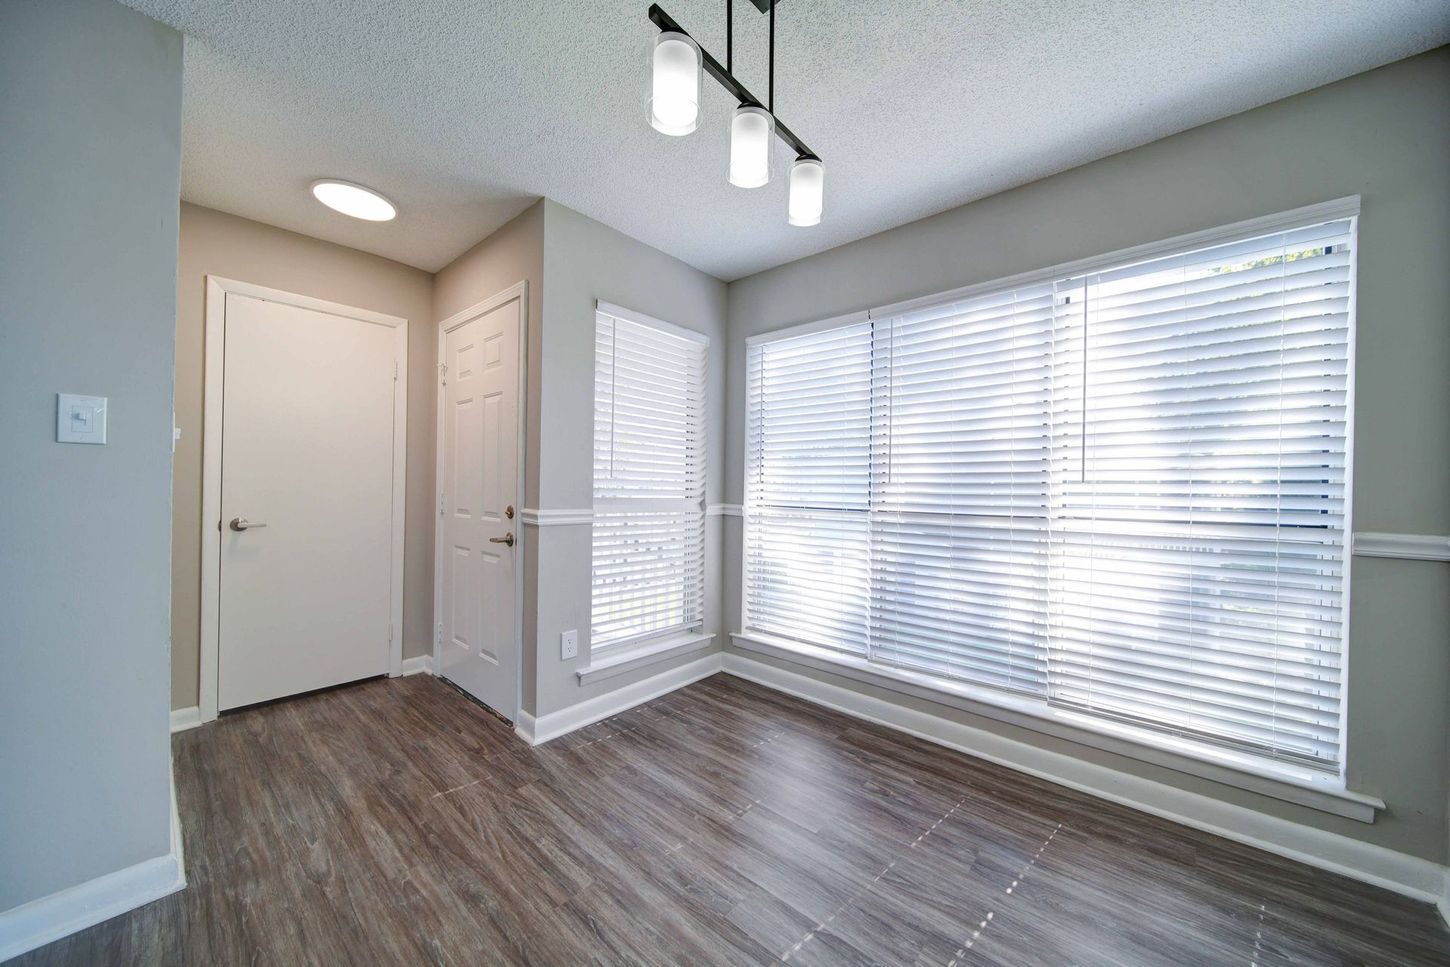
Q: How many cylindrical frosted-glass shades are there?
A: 3